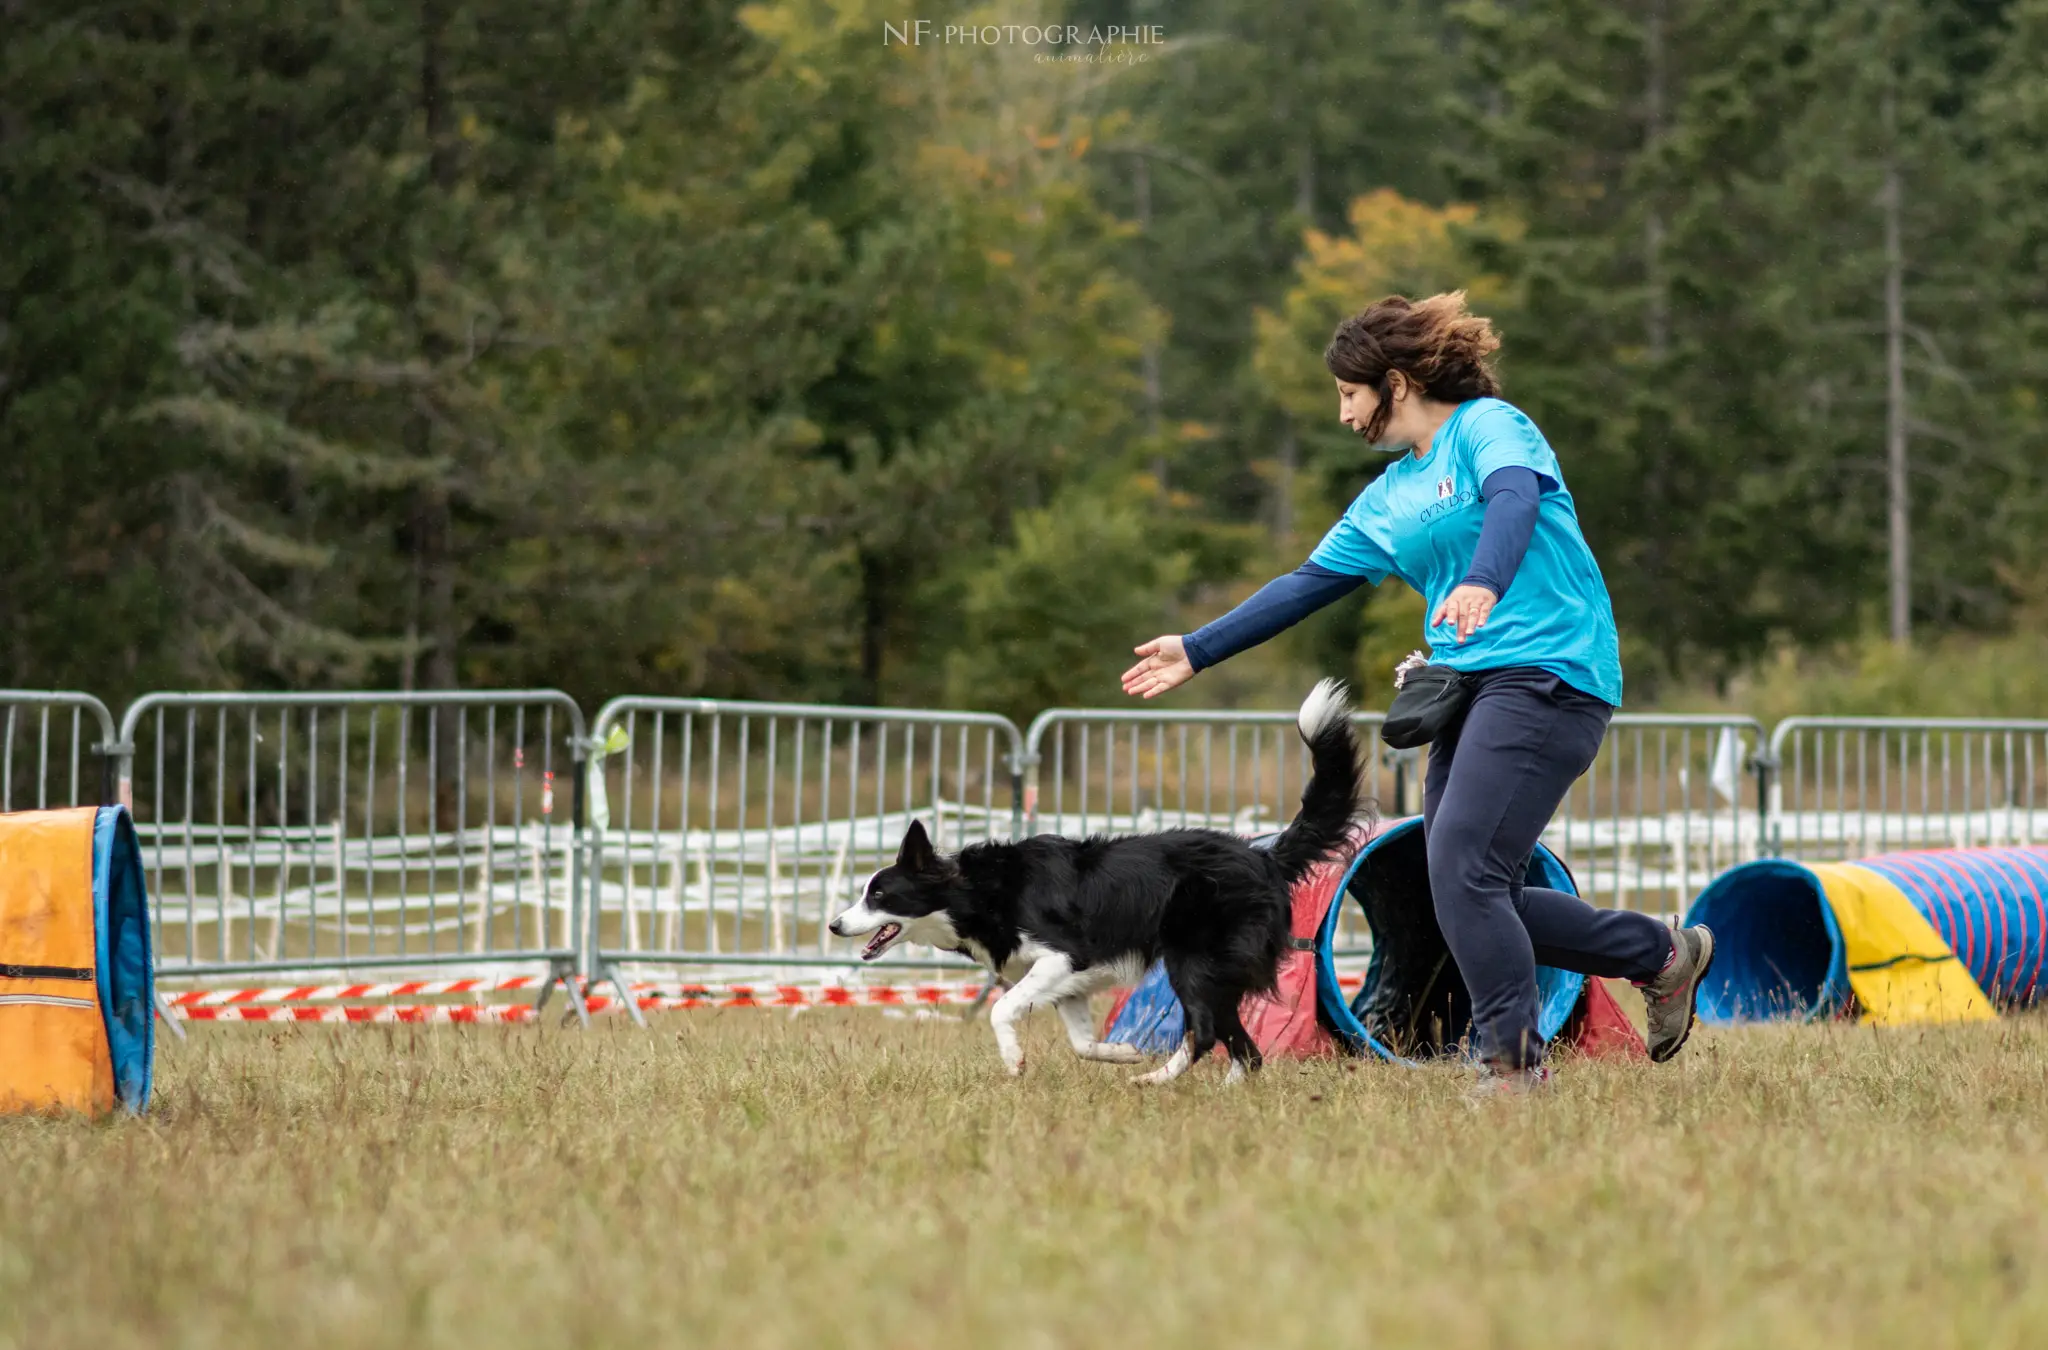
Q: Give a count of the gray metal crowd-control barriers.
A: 6